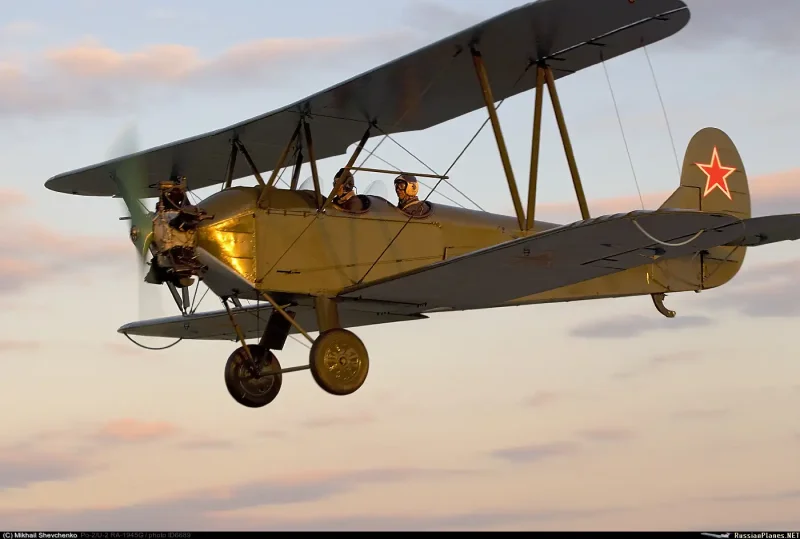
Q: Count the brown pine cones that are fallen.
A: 0